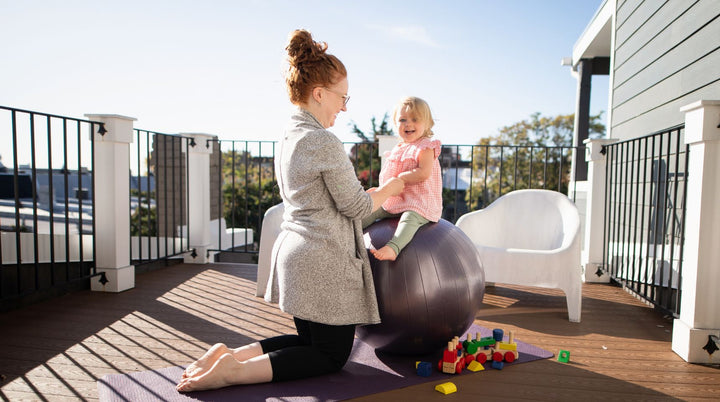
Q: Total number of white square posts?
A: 5